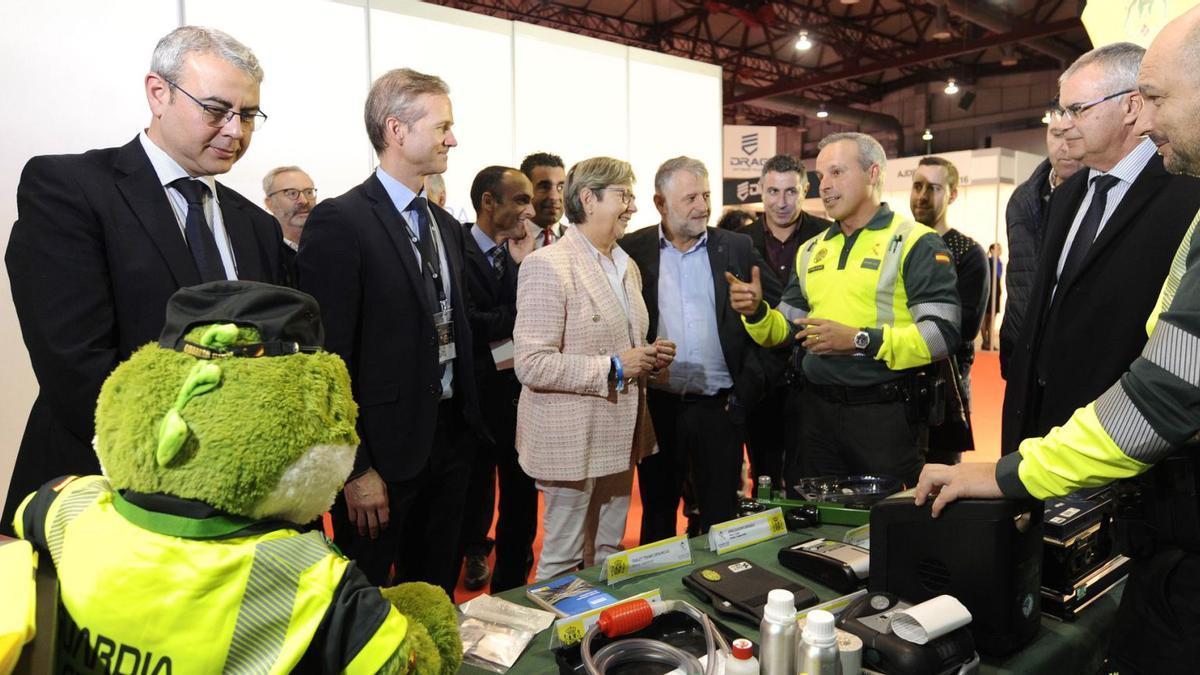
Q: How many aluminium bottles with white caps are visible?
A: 2